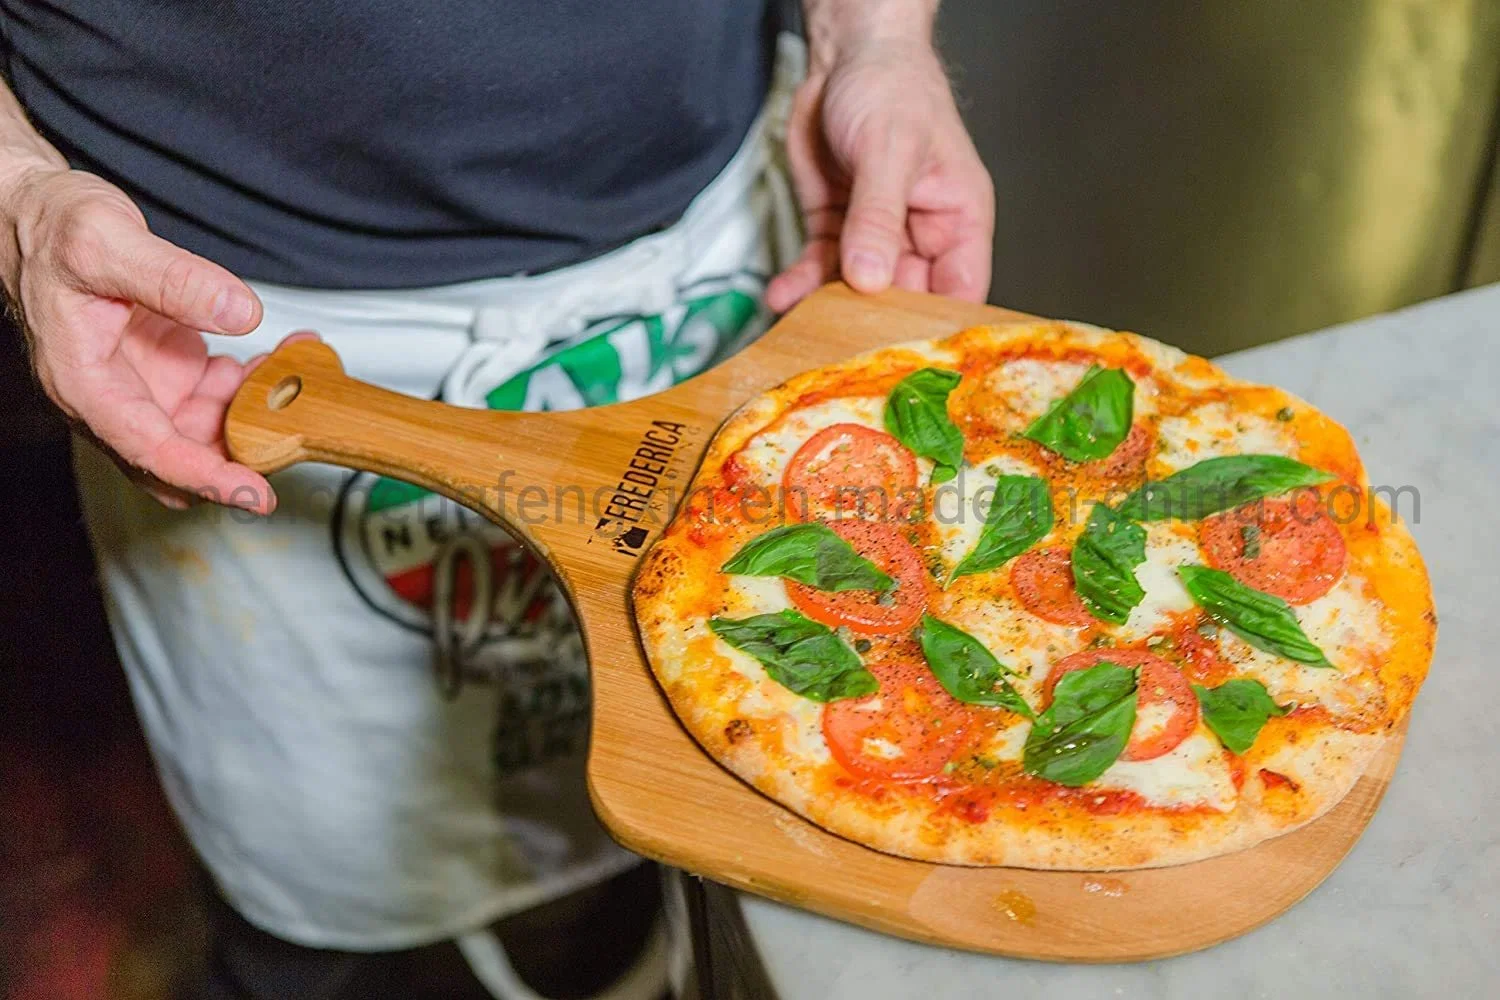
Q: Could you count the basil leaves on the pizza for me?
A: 11